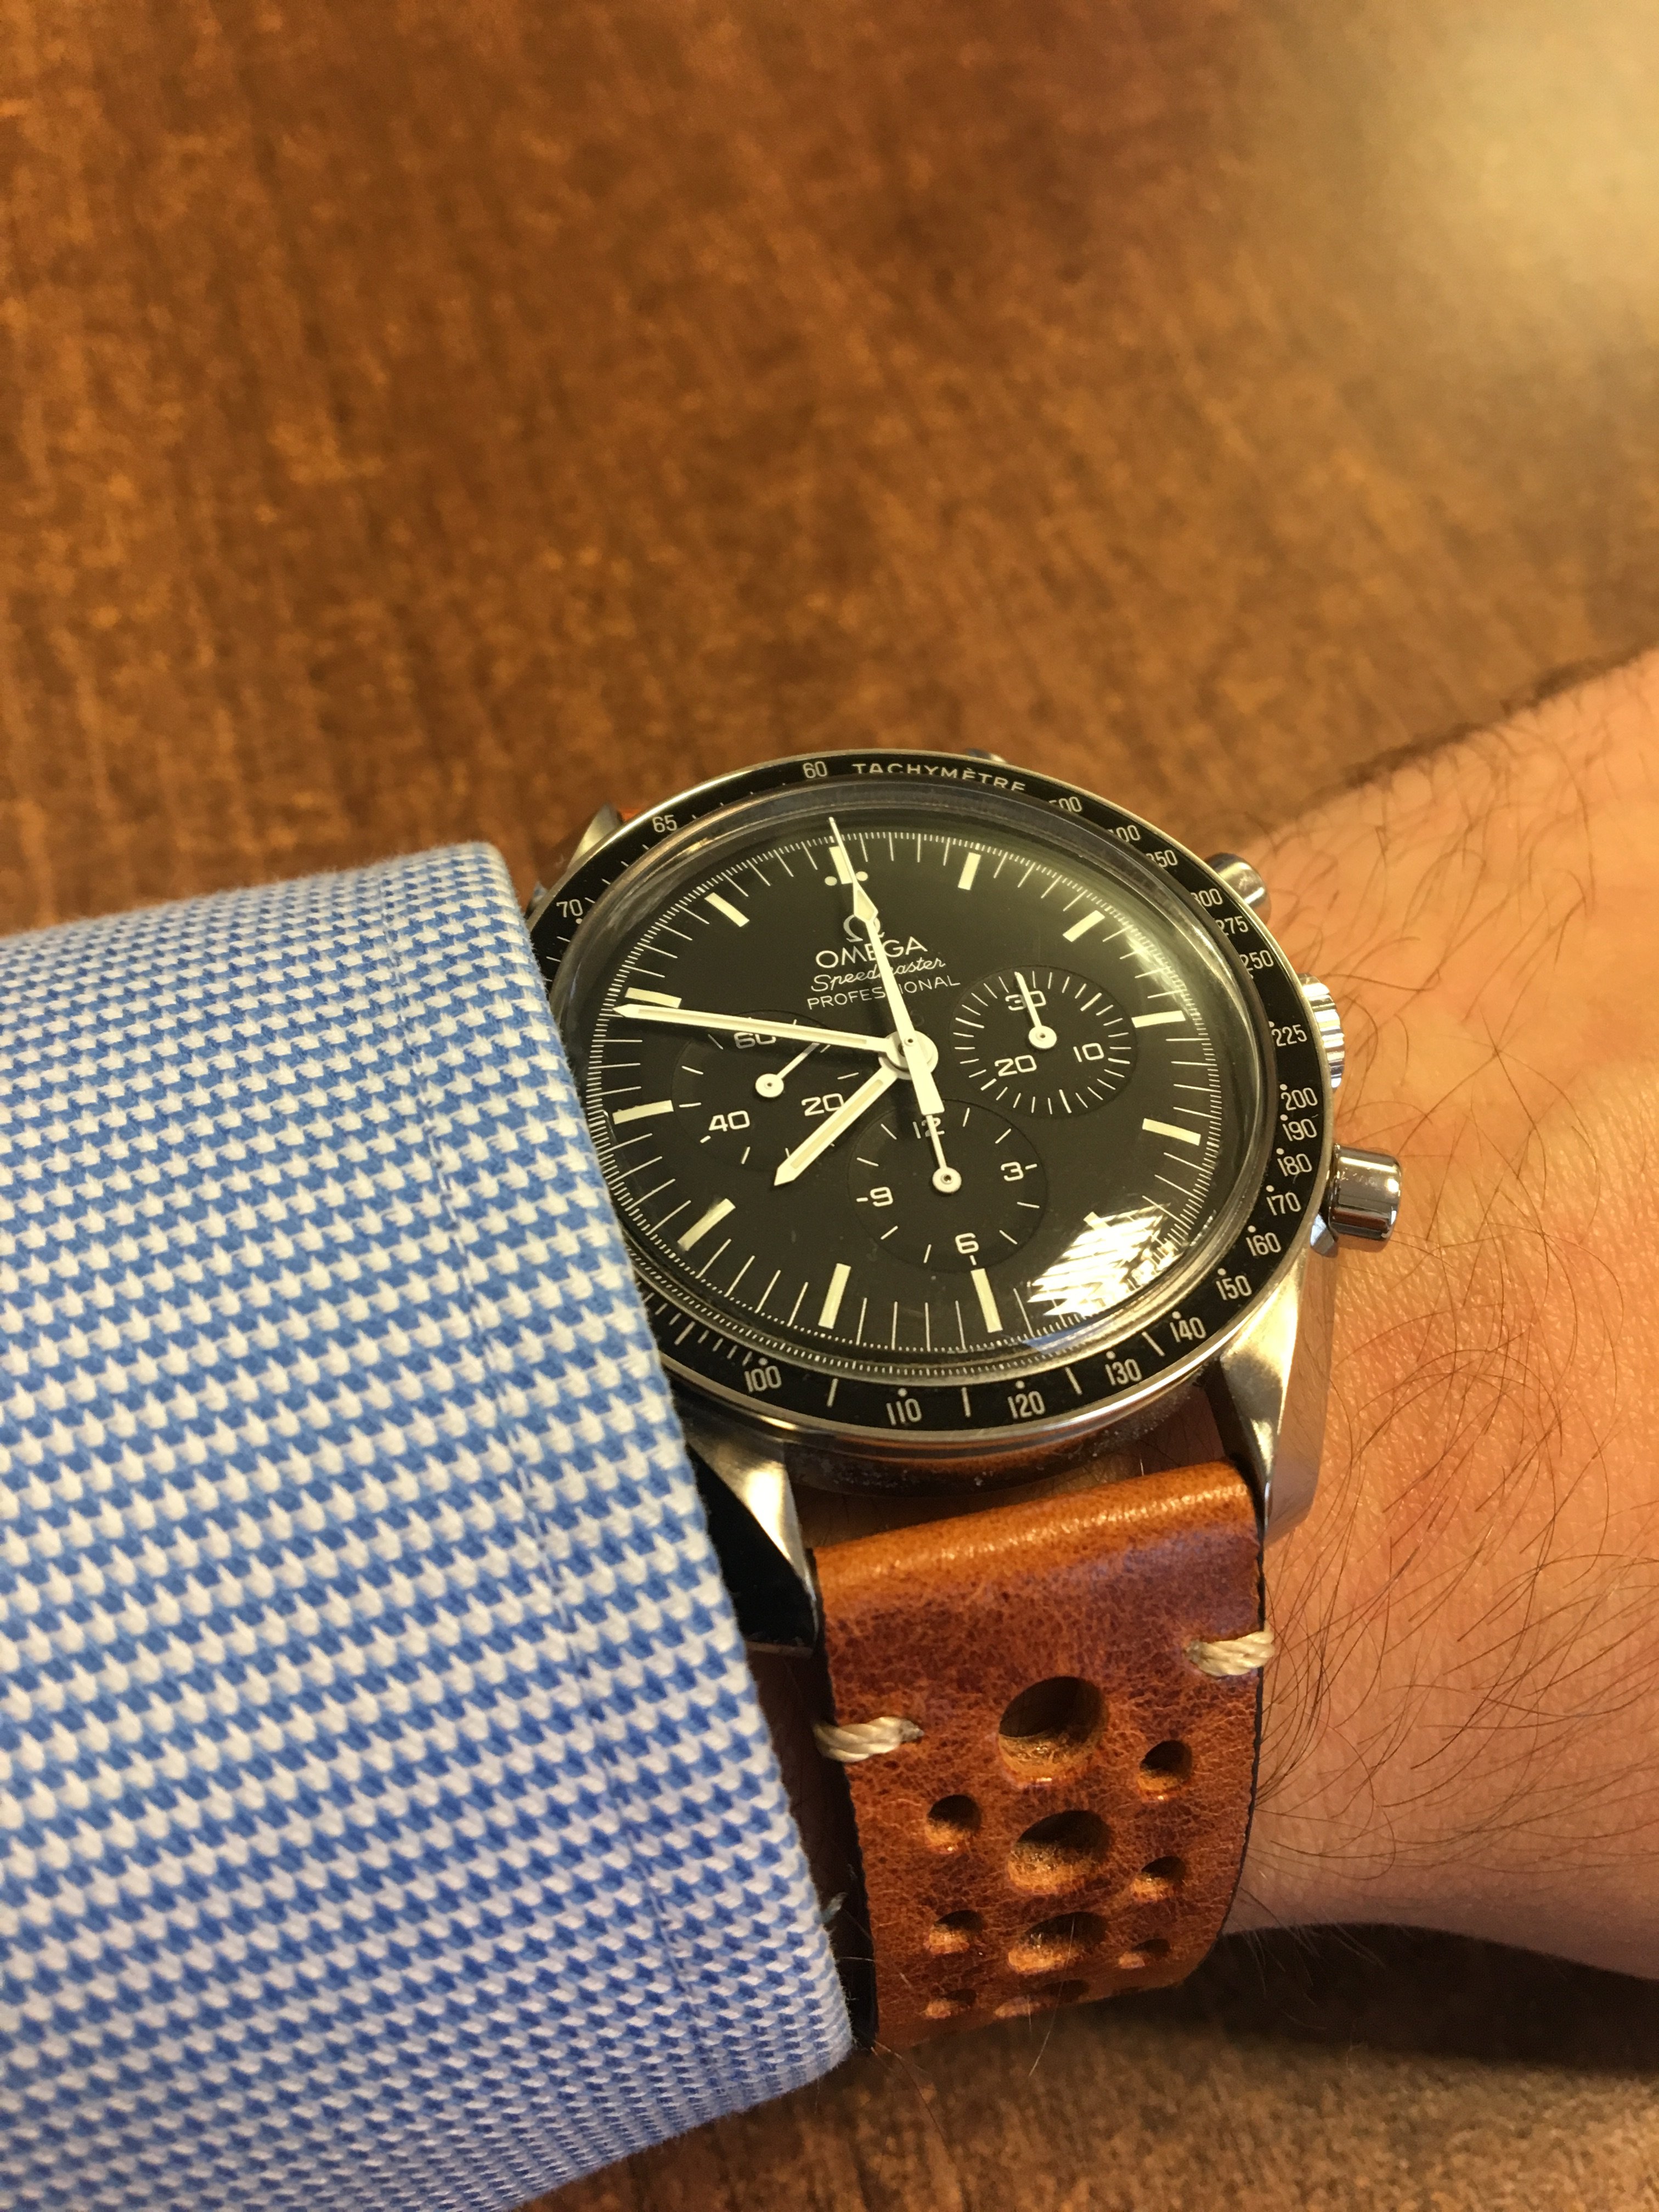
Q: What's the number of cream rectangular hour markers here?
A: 12